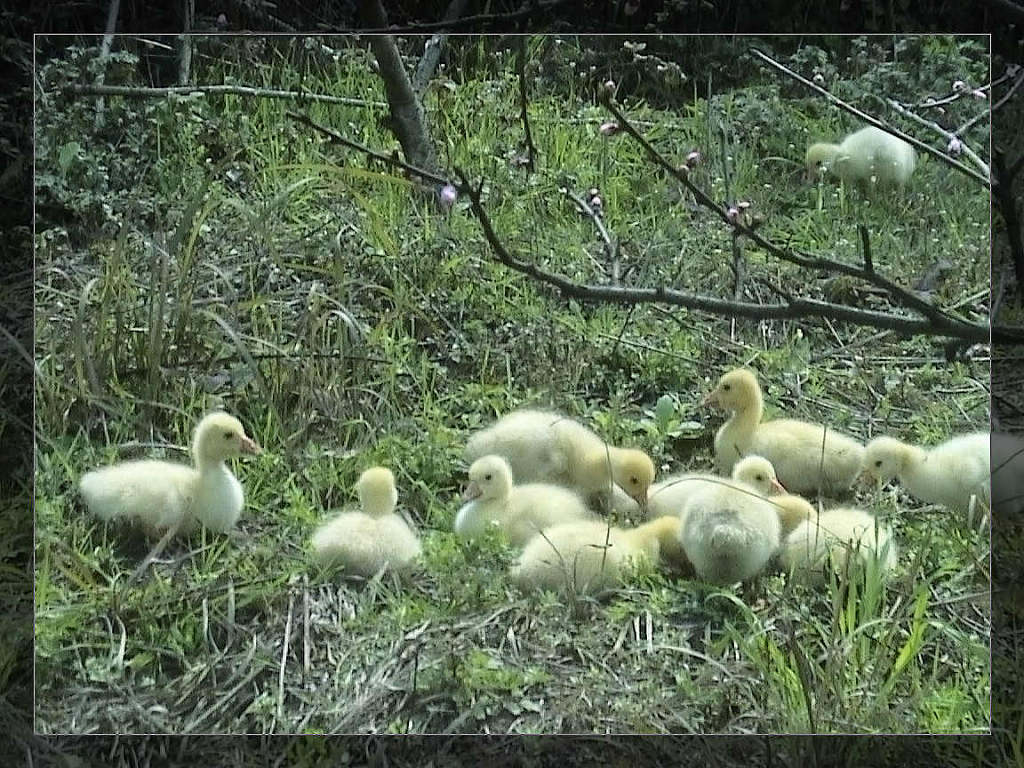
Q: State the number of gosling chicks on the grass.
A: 11